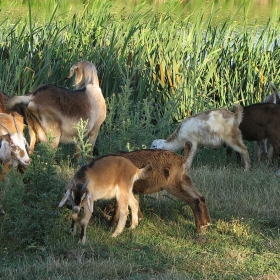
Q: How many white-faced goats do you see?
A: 2